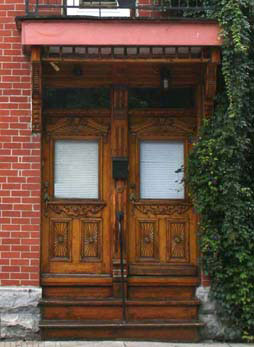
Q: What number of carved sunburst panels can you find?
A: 4